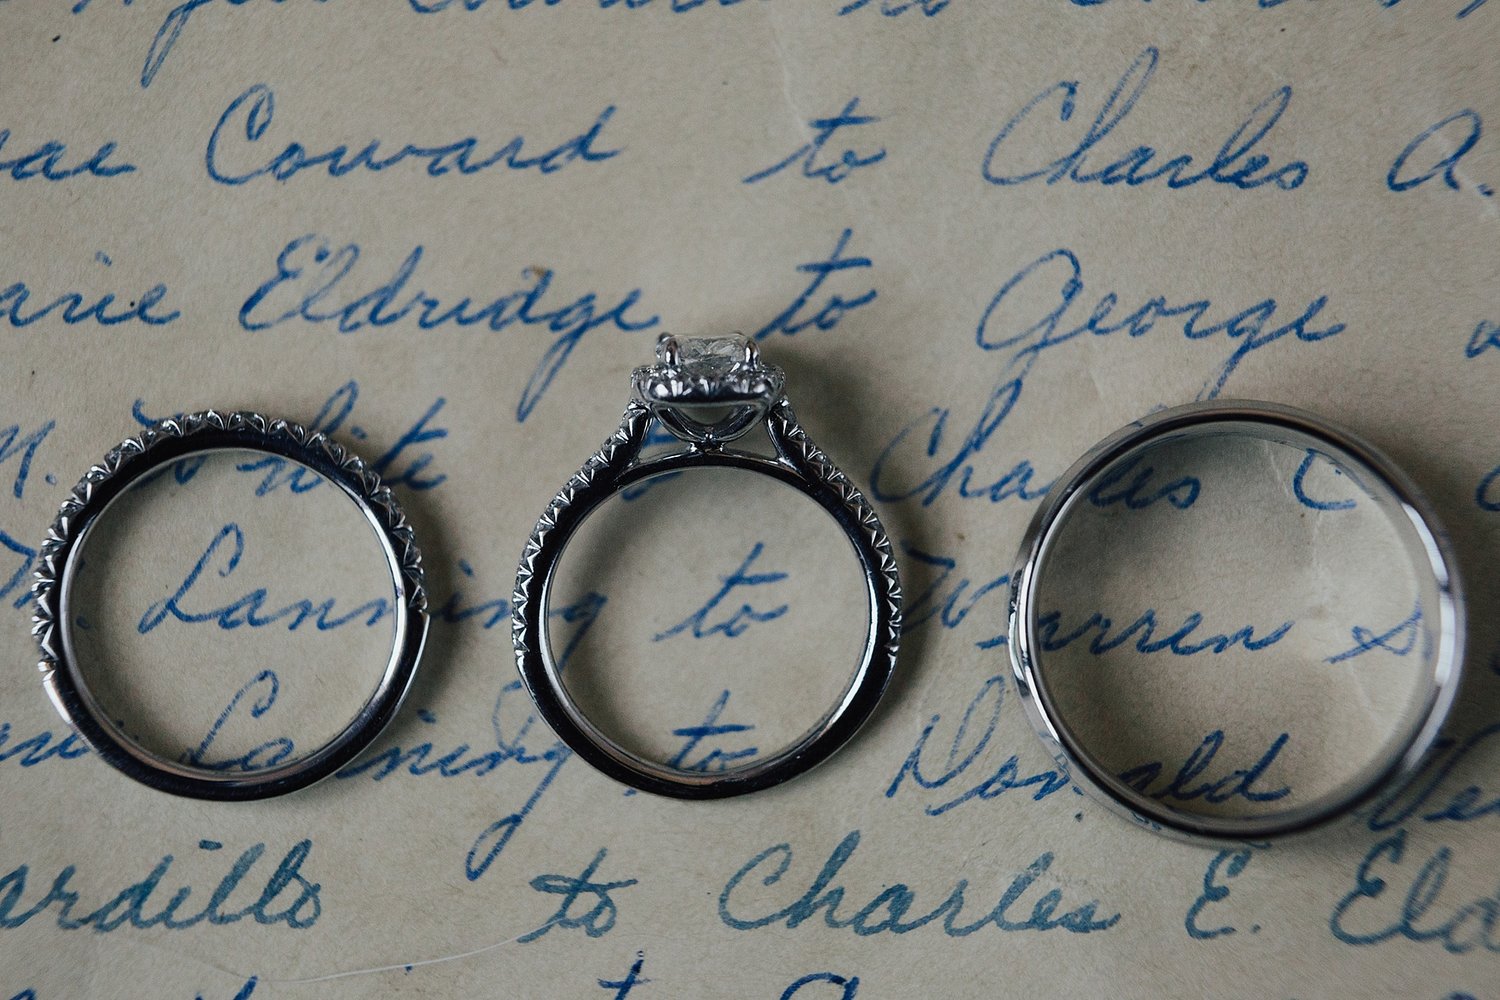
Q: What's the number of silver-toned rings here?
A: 3